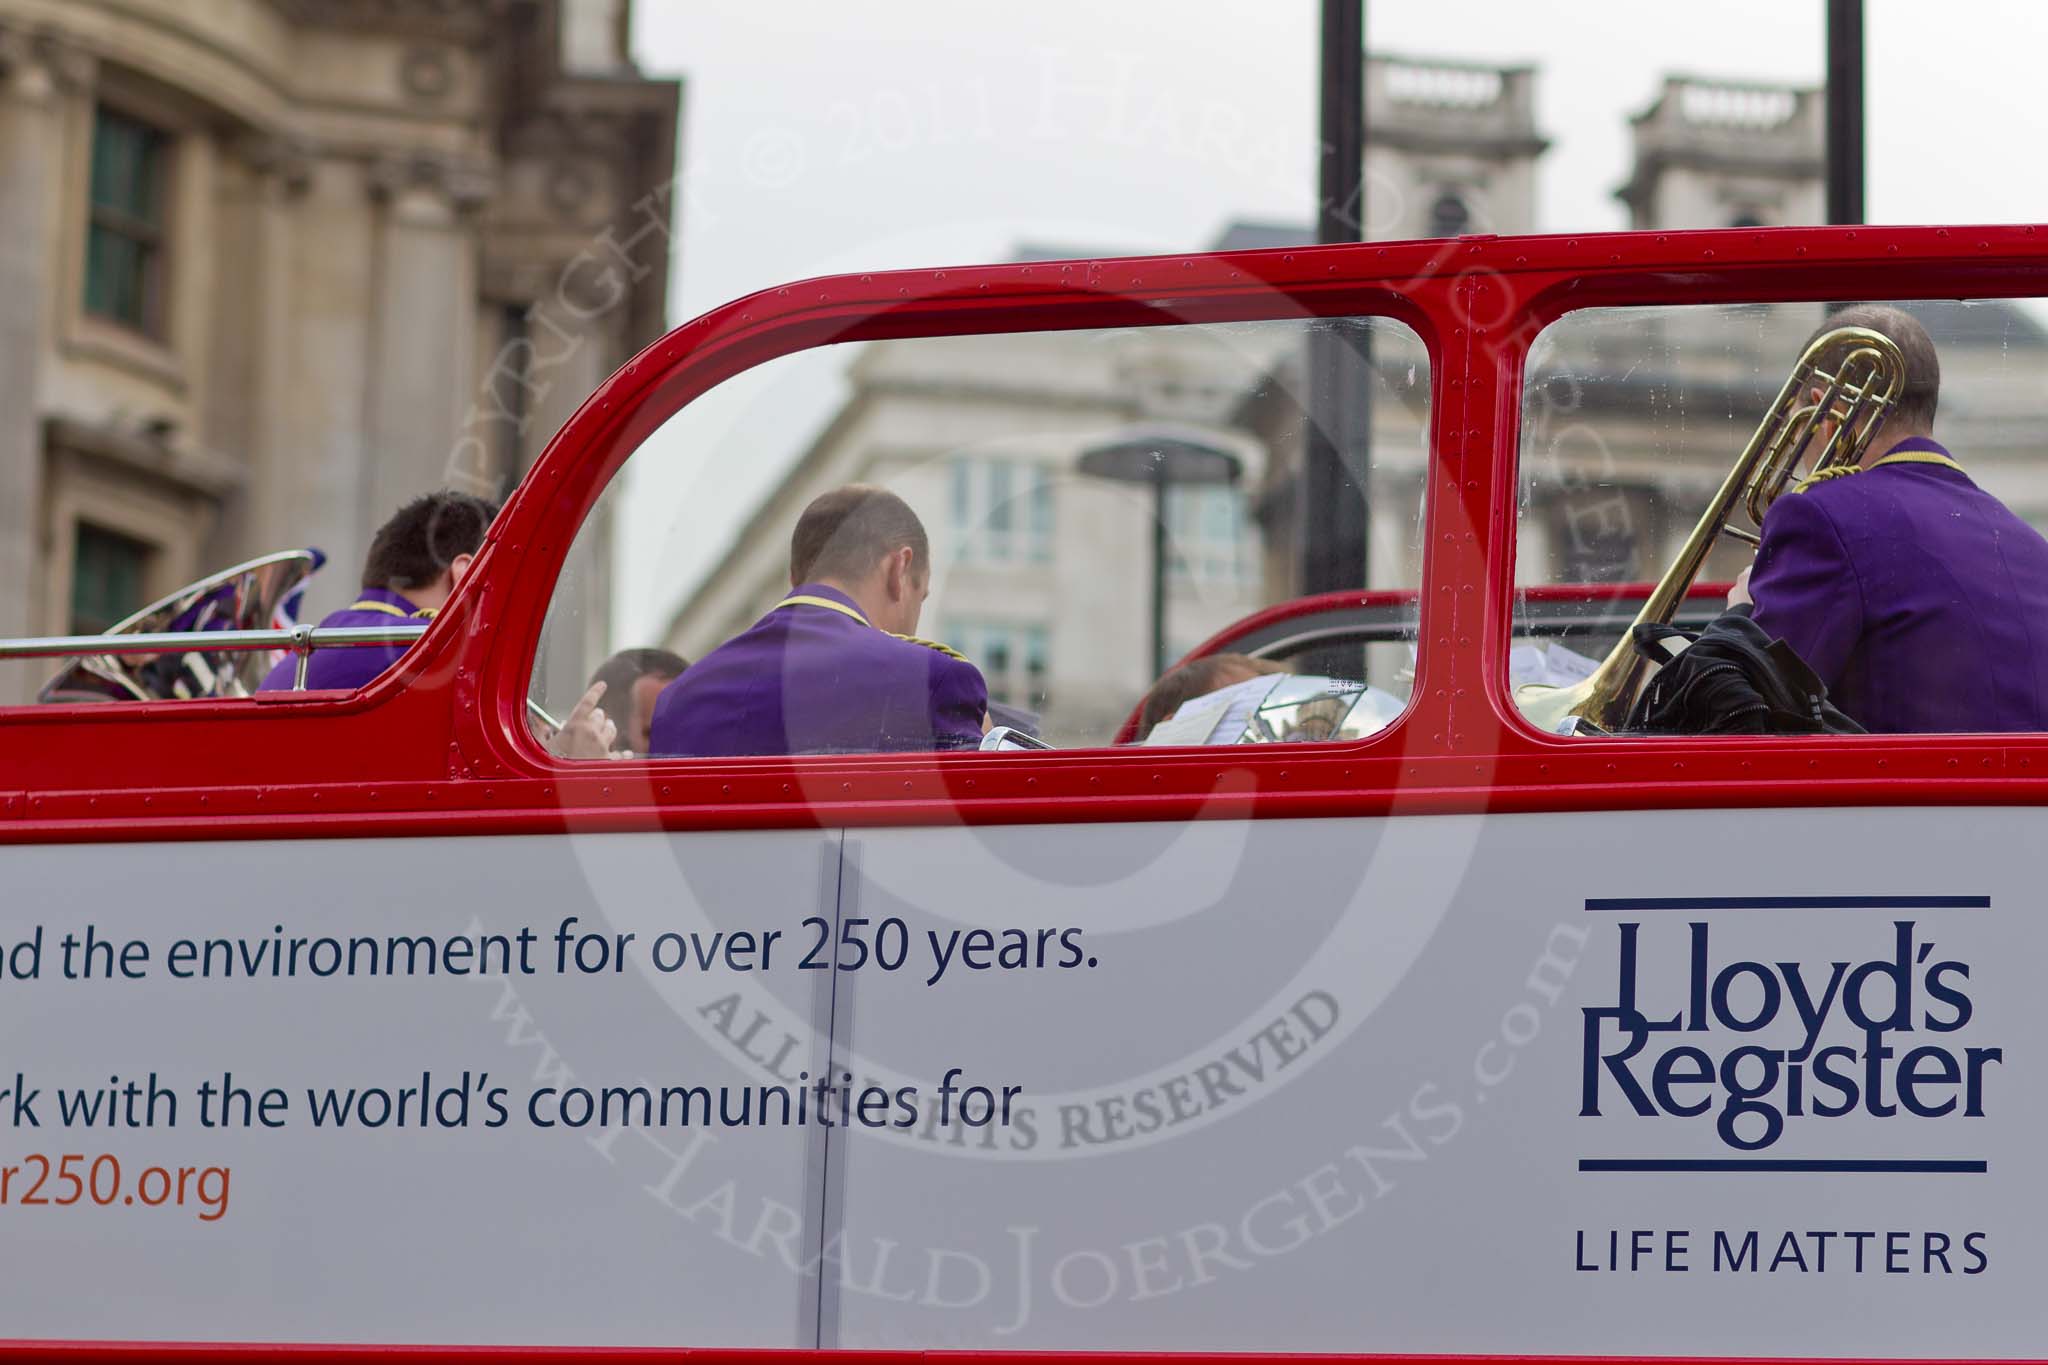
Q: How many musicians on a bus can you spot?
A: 5